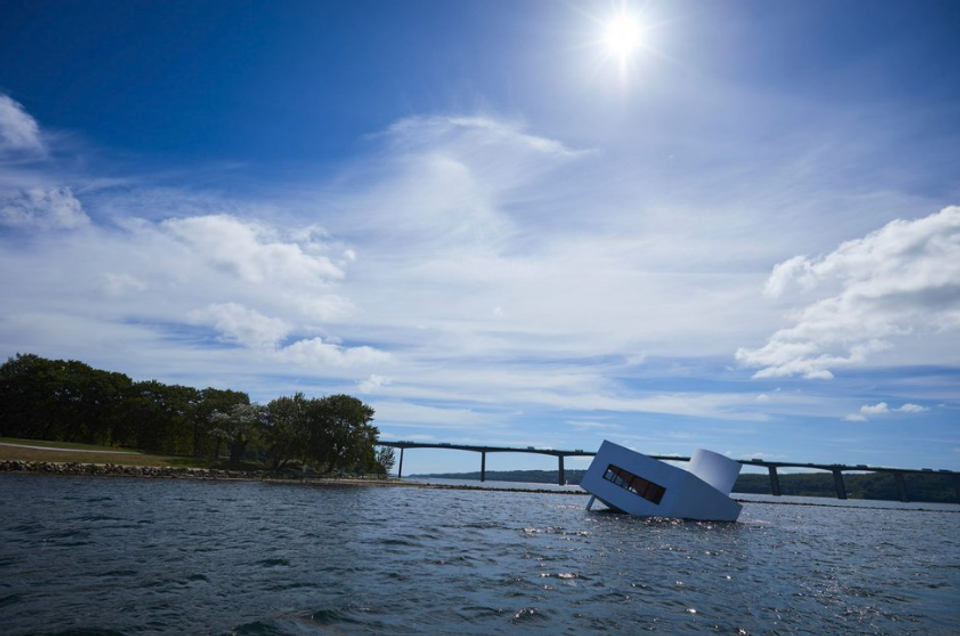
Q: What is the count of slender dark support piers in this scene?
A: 6